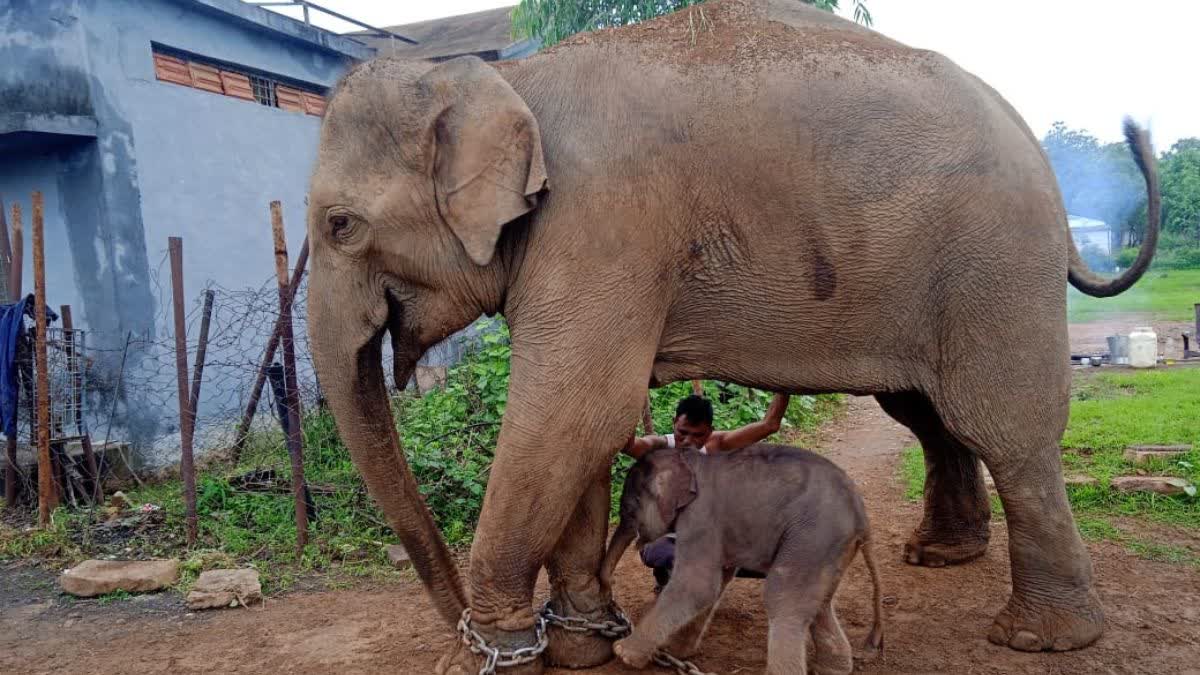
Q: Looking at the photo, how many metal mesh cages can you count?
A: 1